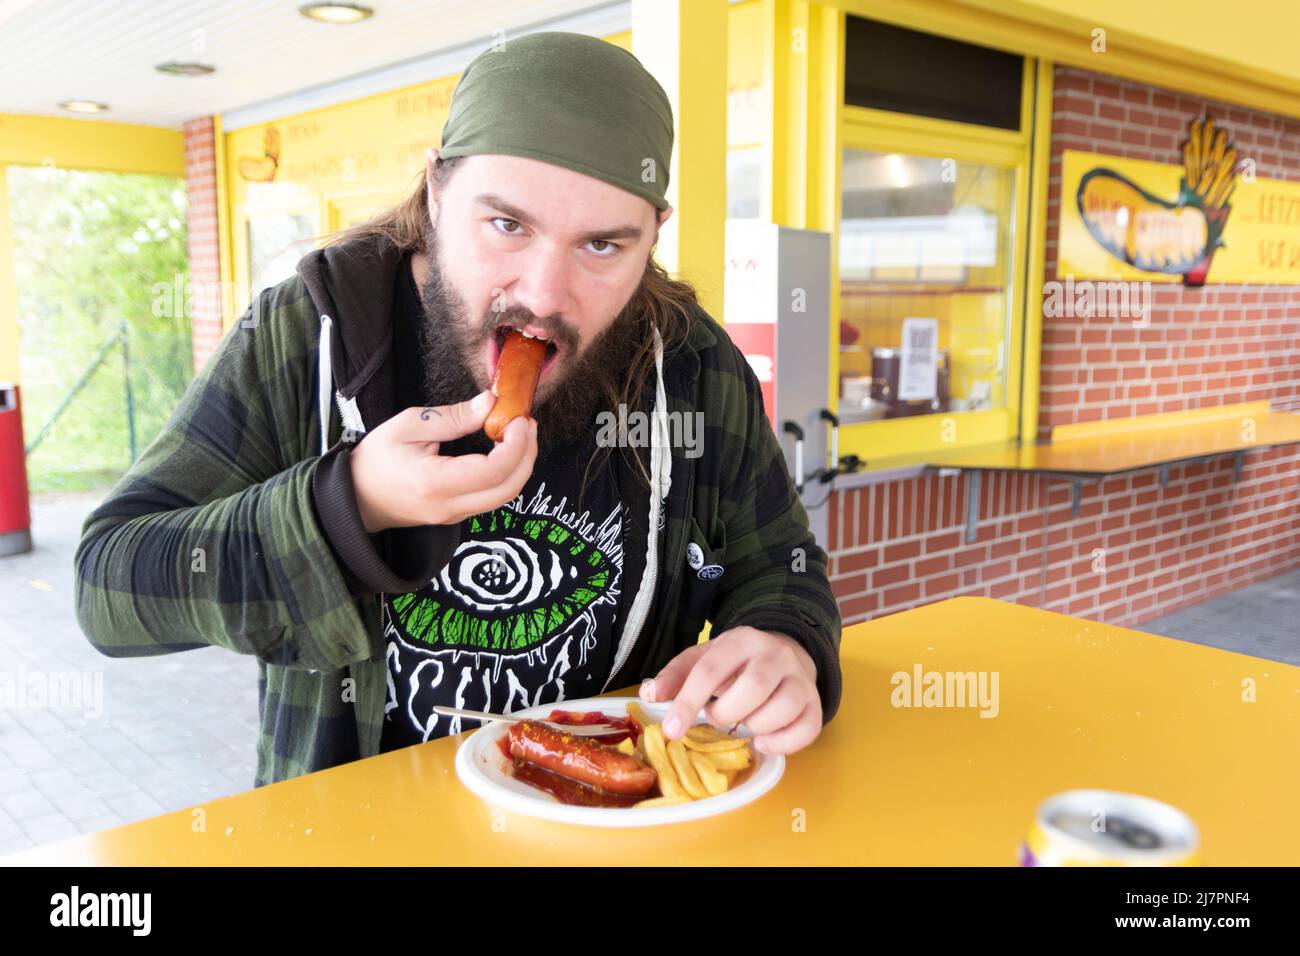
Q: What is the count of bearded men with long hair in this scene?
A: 1